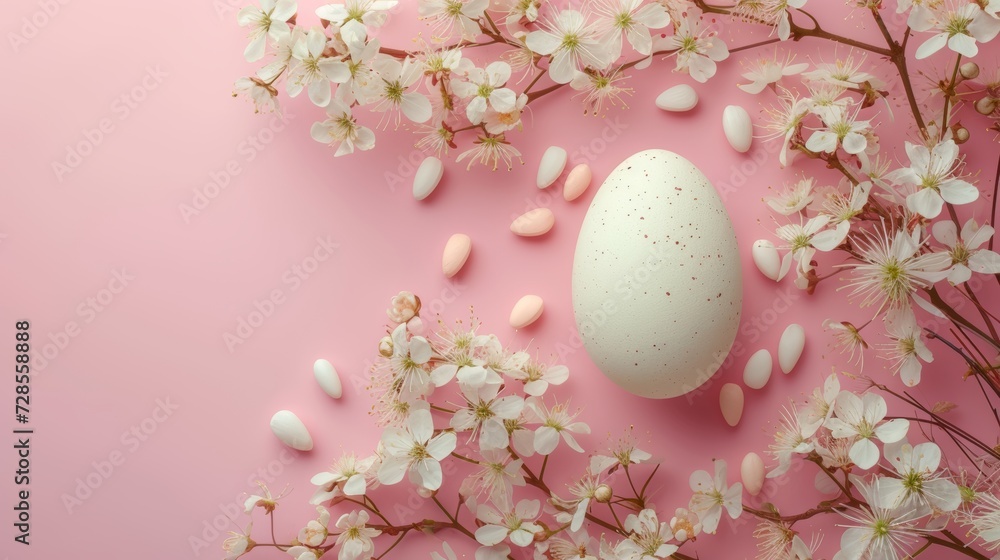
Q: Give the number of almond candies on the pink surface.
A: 15